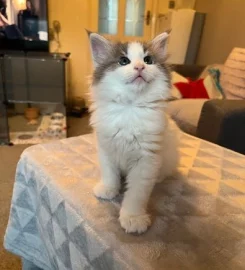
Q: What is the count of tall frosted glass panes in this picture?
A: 2